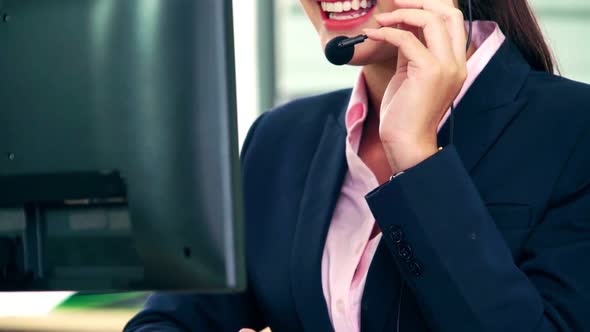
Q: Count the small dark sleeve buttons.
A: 3